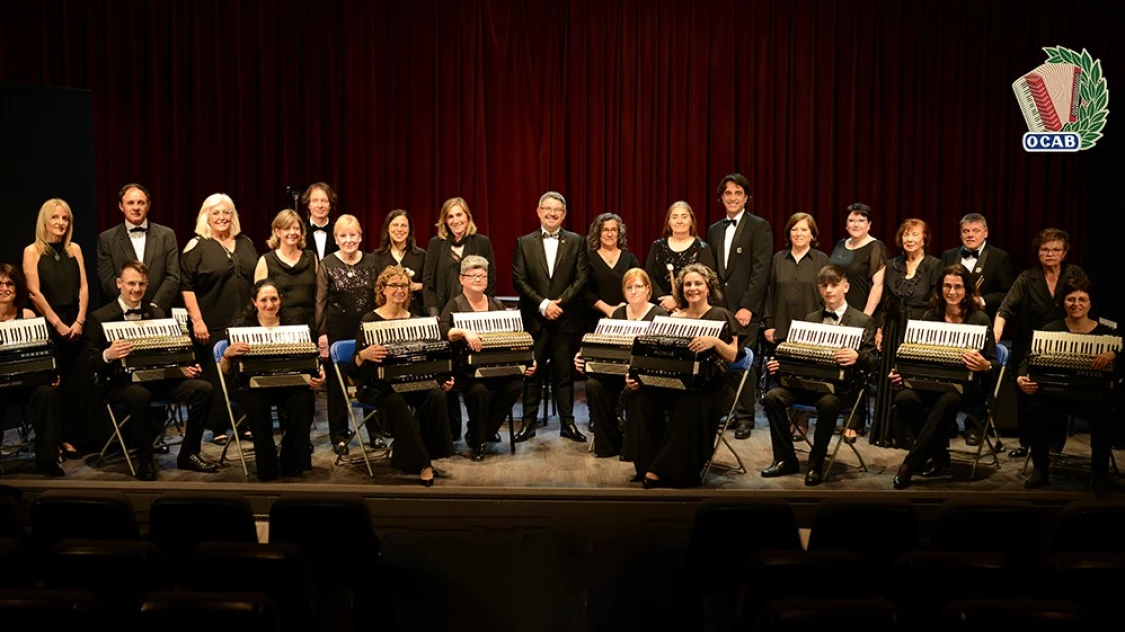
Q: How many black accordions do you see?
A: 10